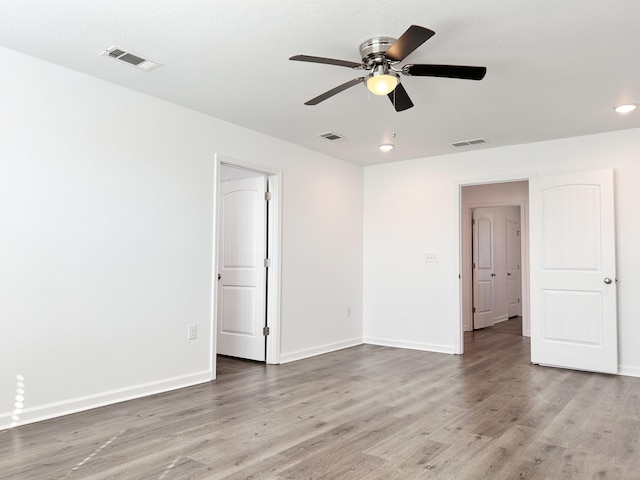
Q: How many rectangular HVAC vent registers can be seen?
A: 3